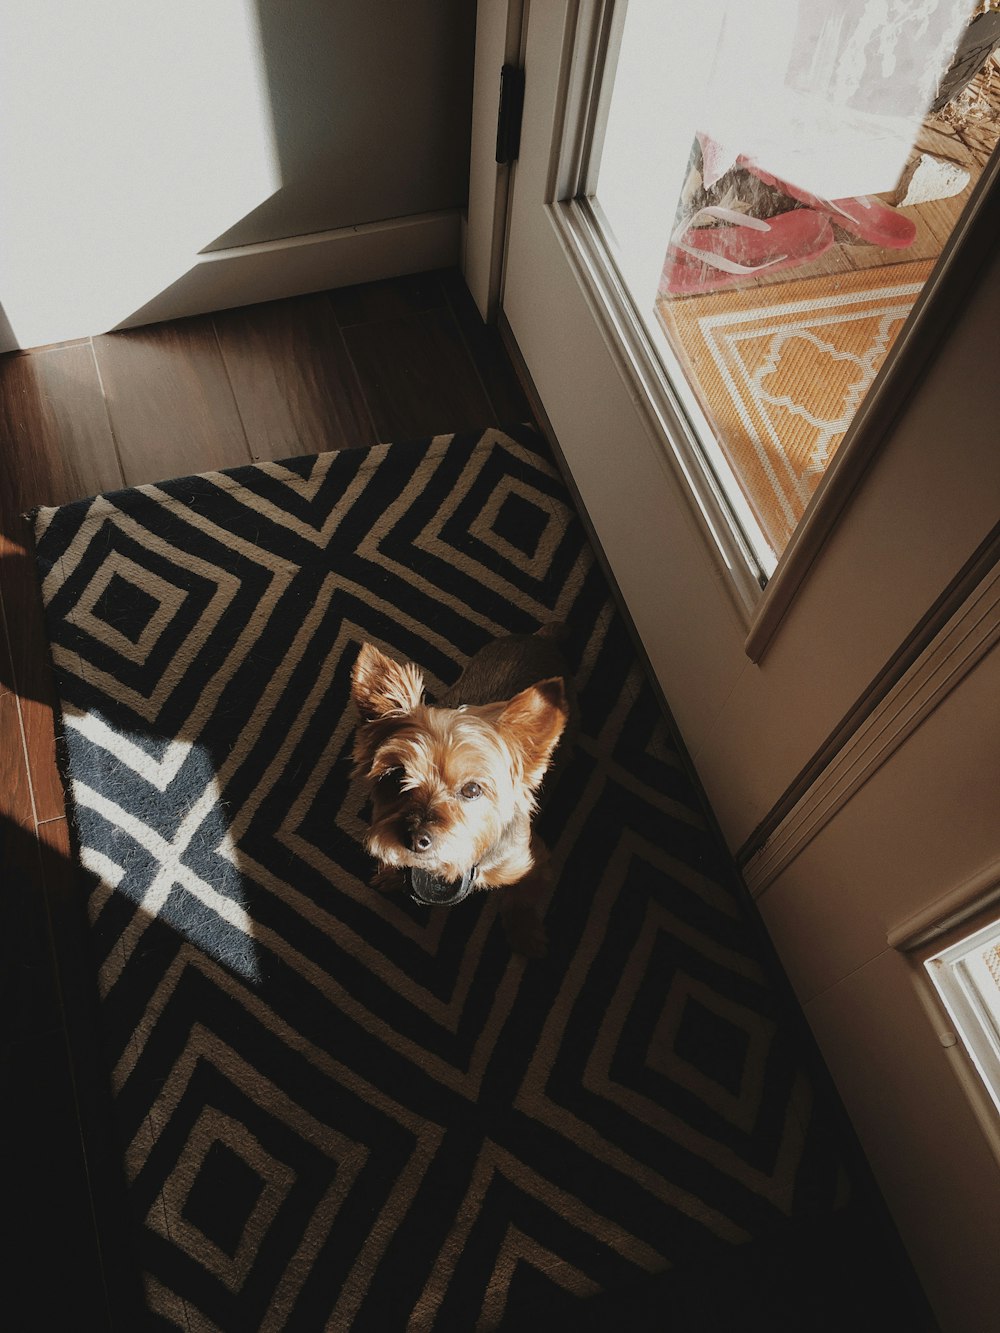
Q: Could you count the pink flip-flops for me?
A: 2